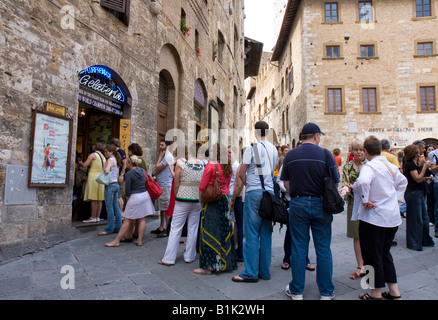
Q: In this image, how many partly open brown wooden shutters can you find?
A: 1